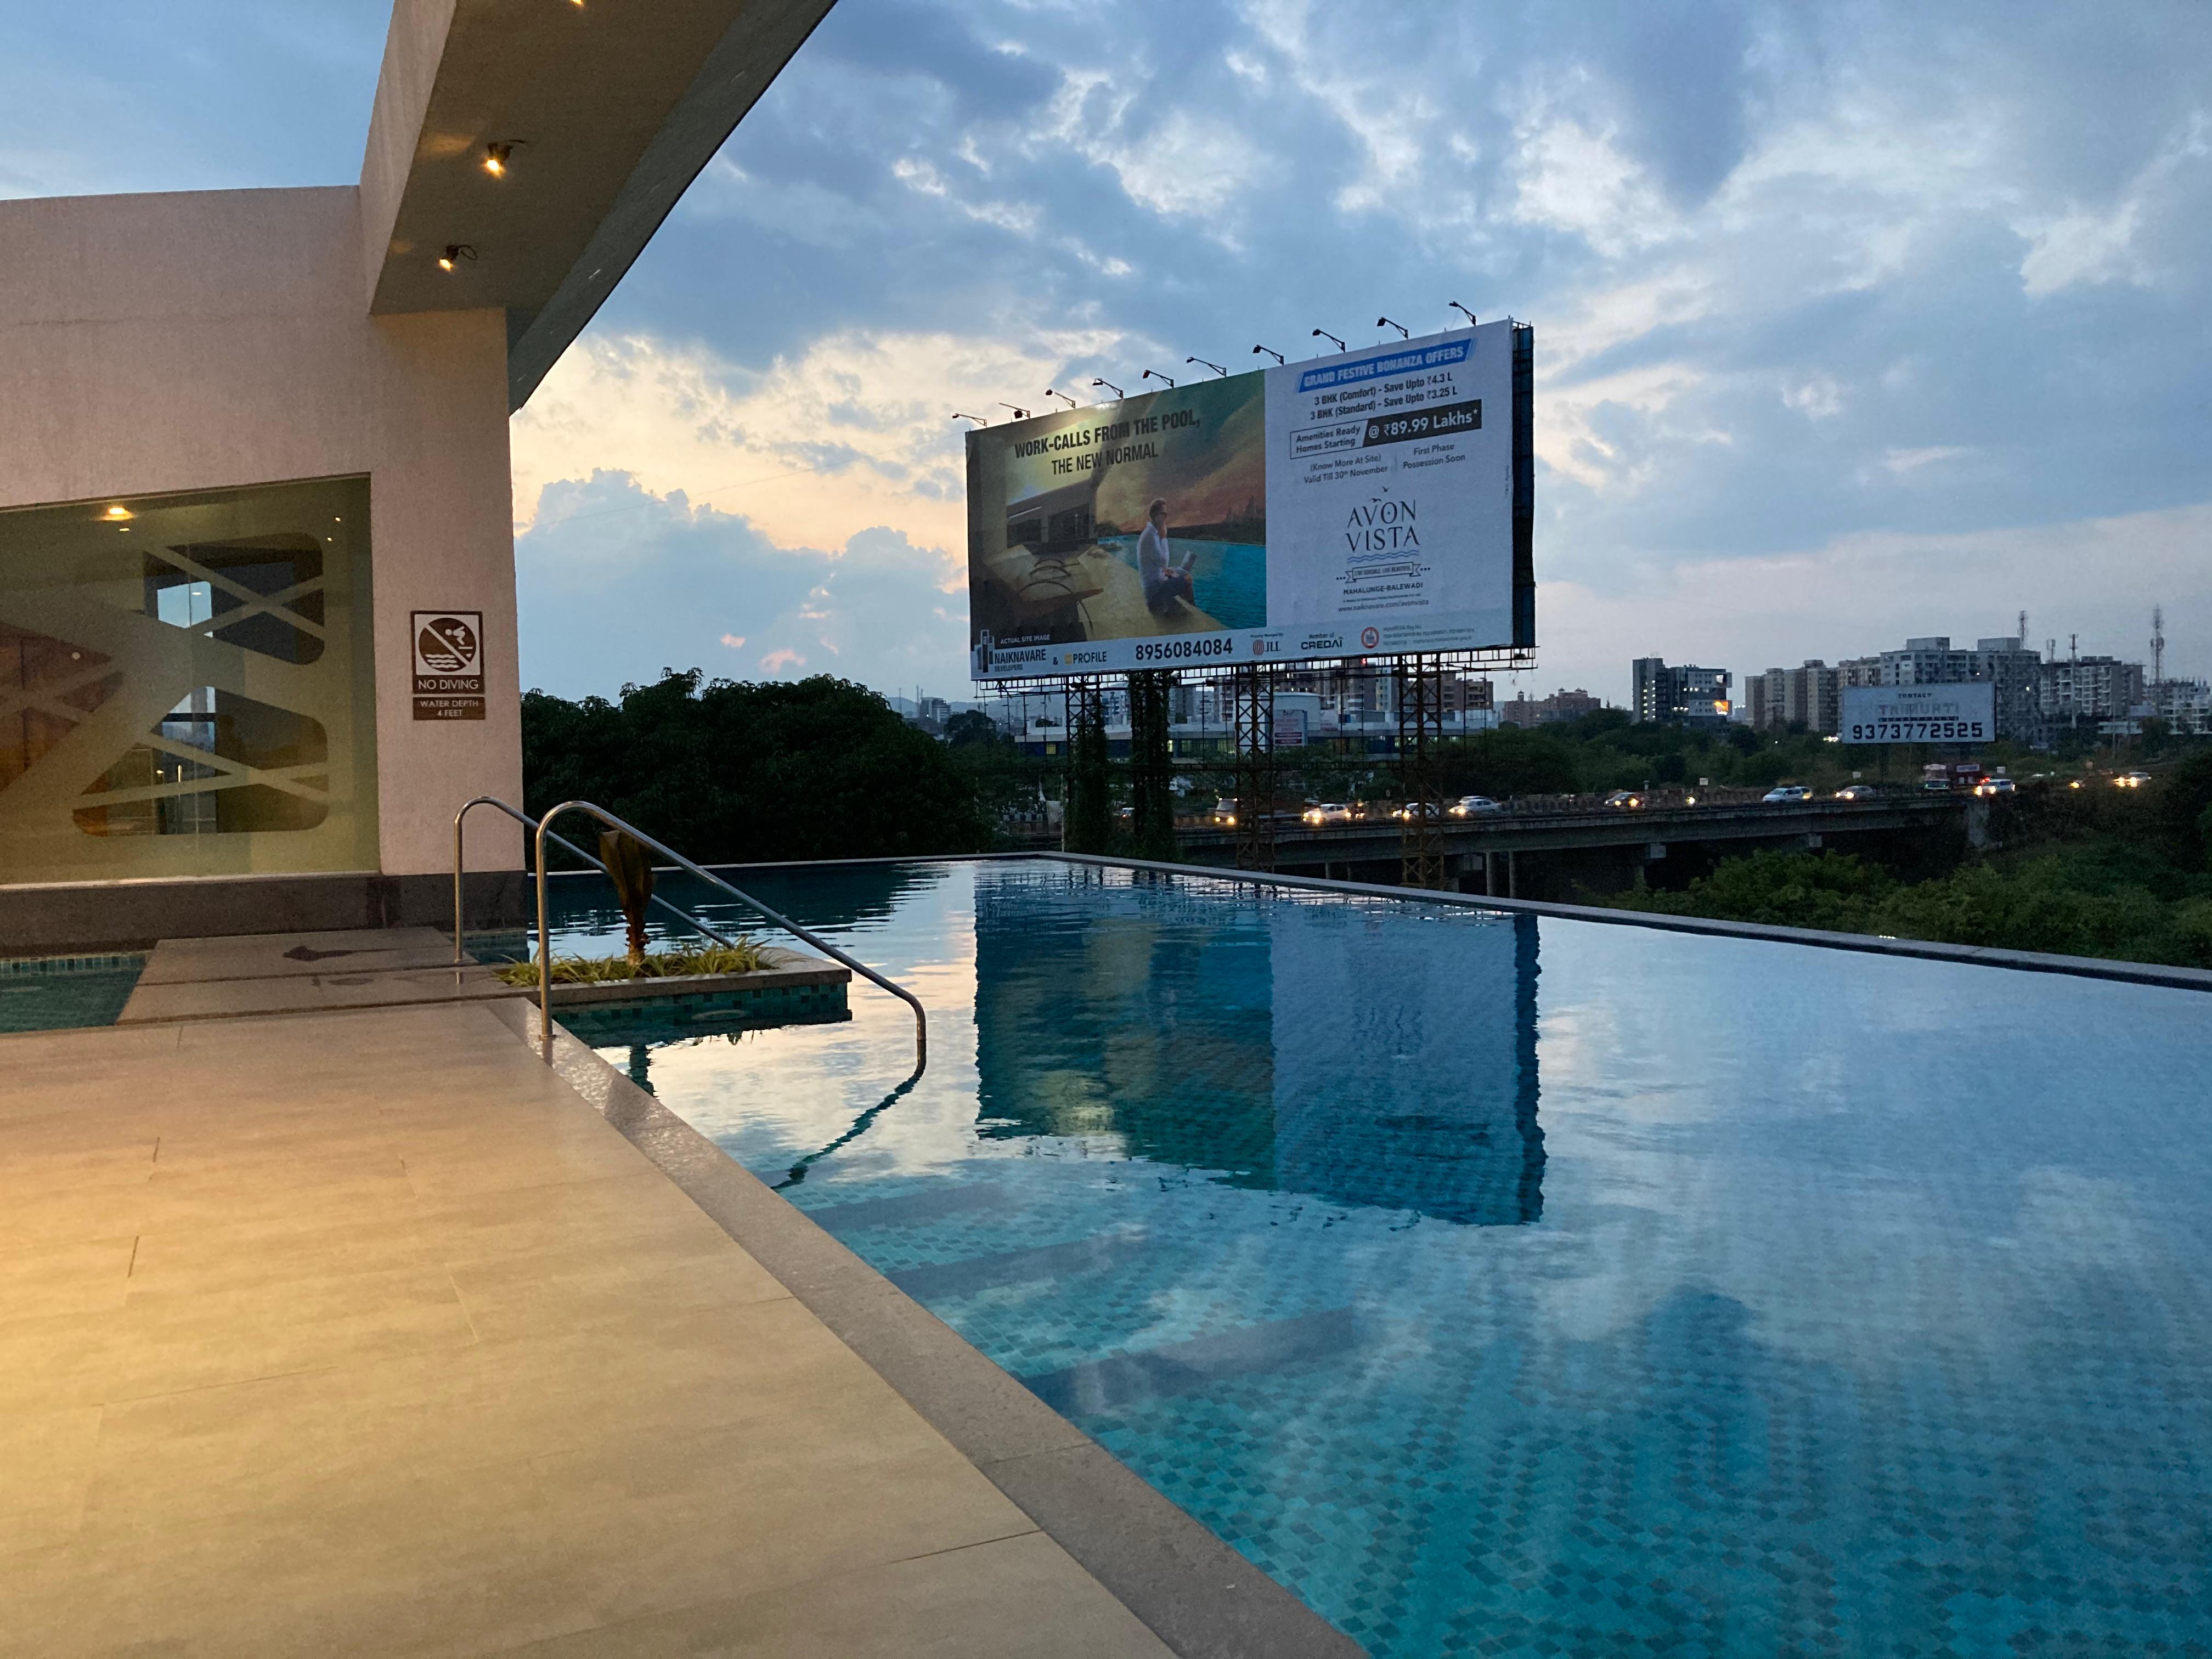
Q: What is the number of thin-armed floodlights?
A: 10